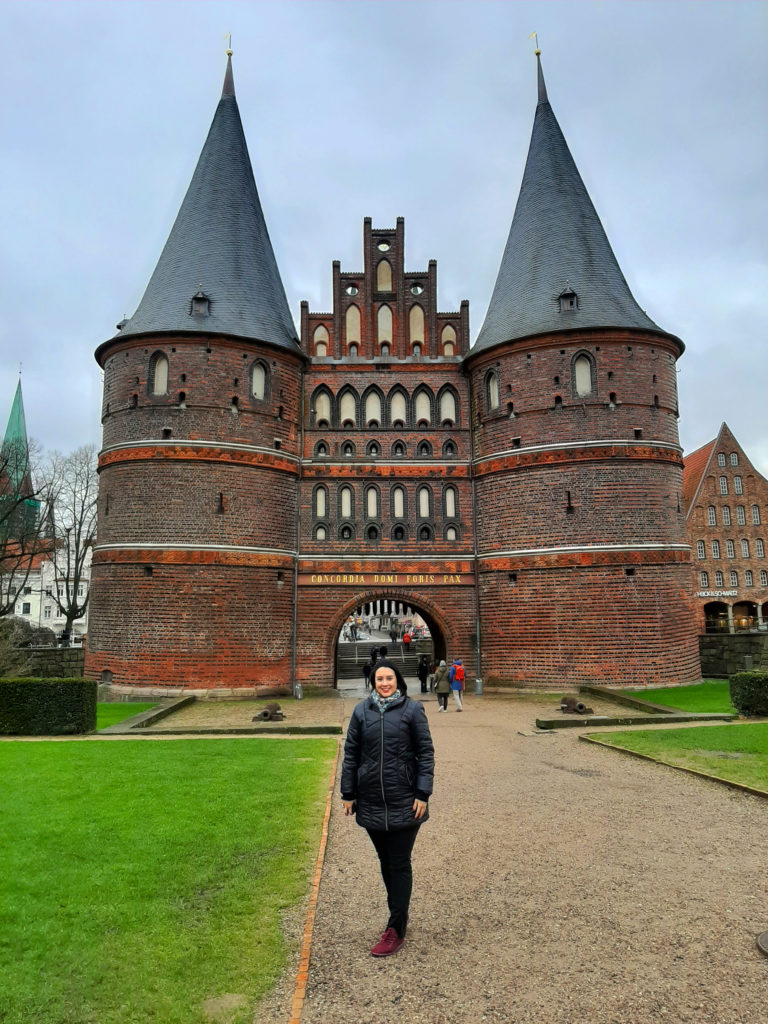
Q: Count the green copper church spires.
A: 1